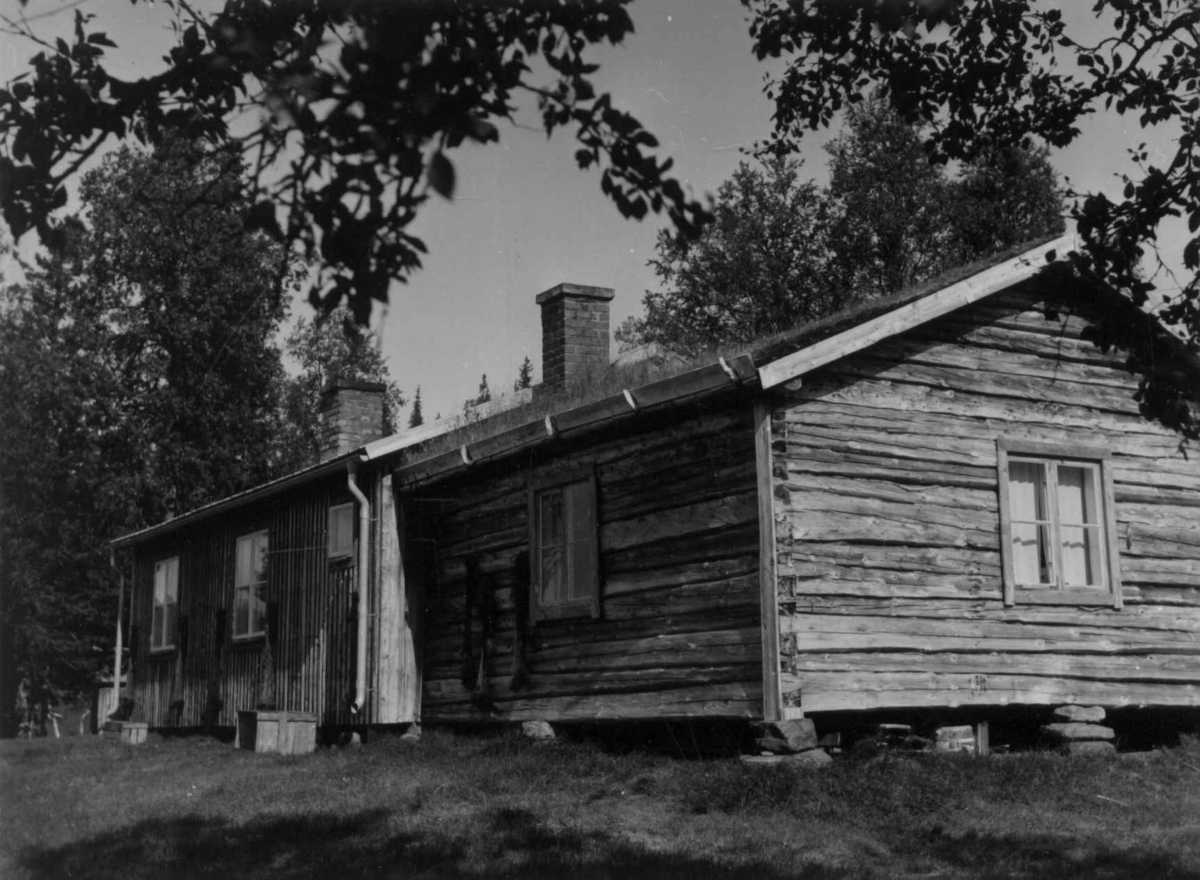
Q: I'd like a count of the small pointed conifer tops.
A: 3